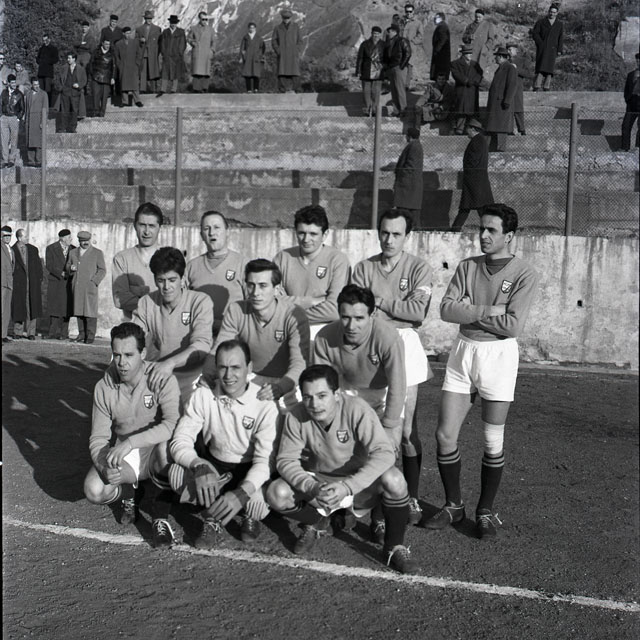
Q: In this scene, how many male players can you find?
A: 11